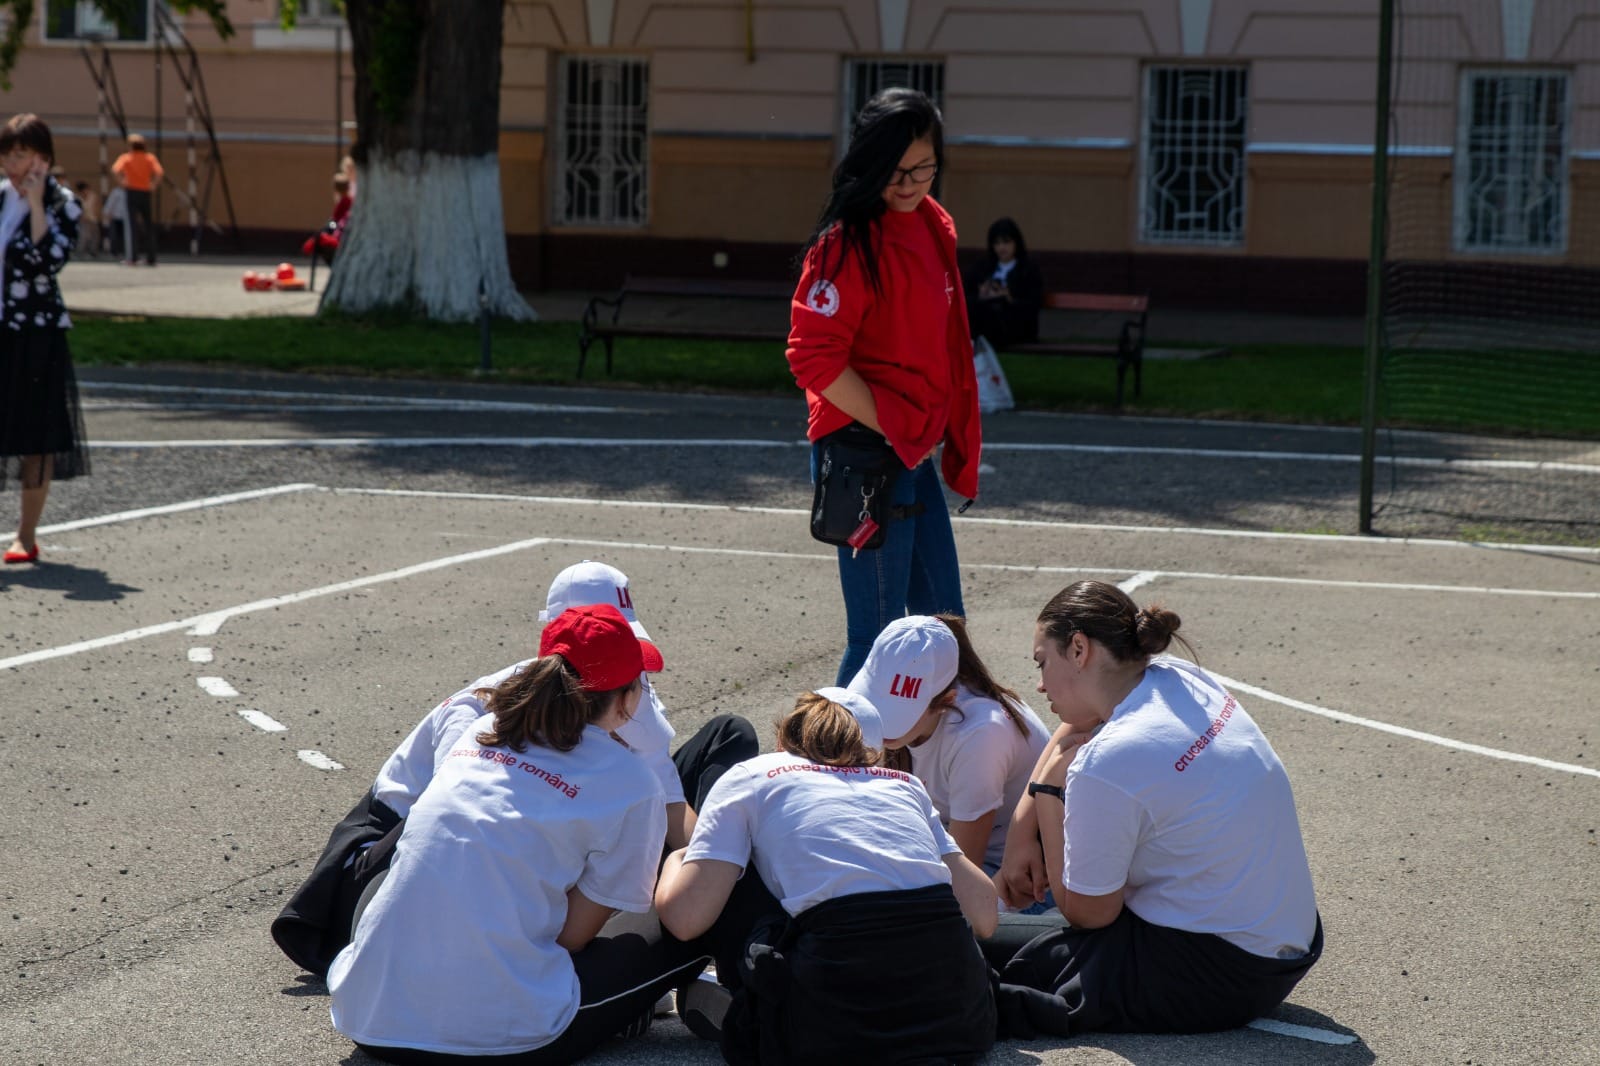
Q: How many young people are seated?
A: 5